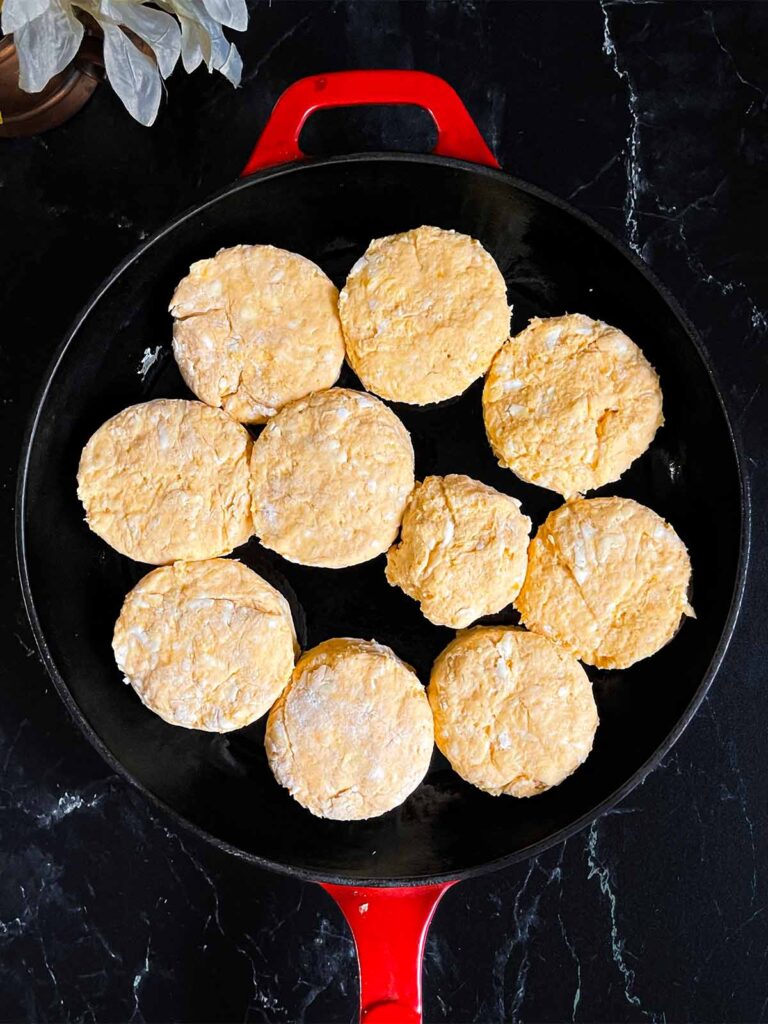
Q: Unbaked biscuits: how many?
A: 10